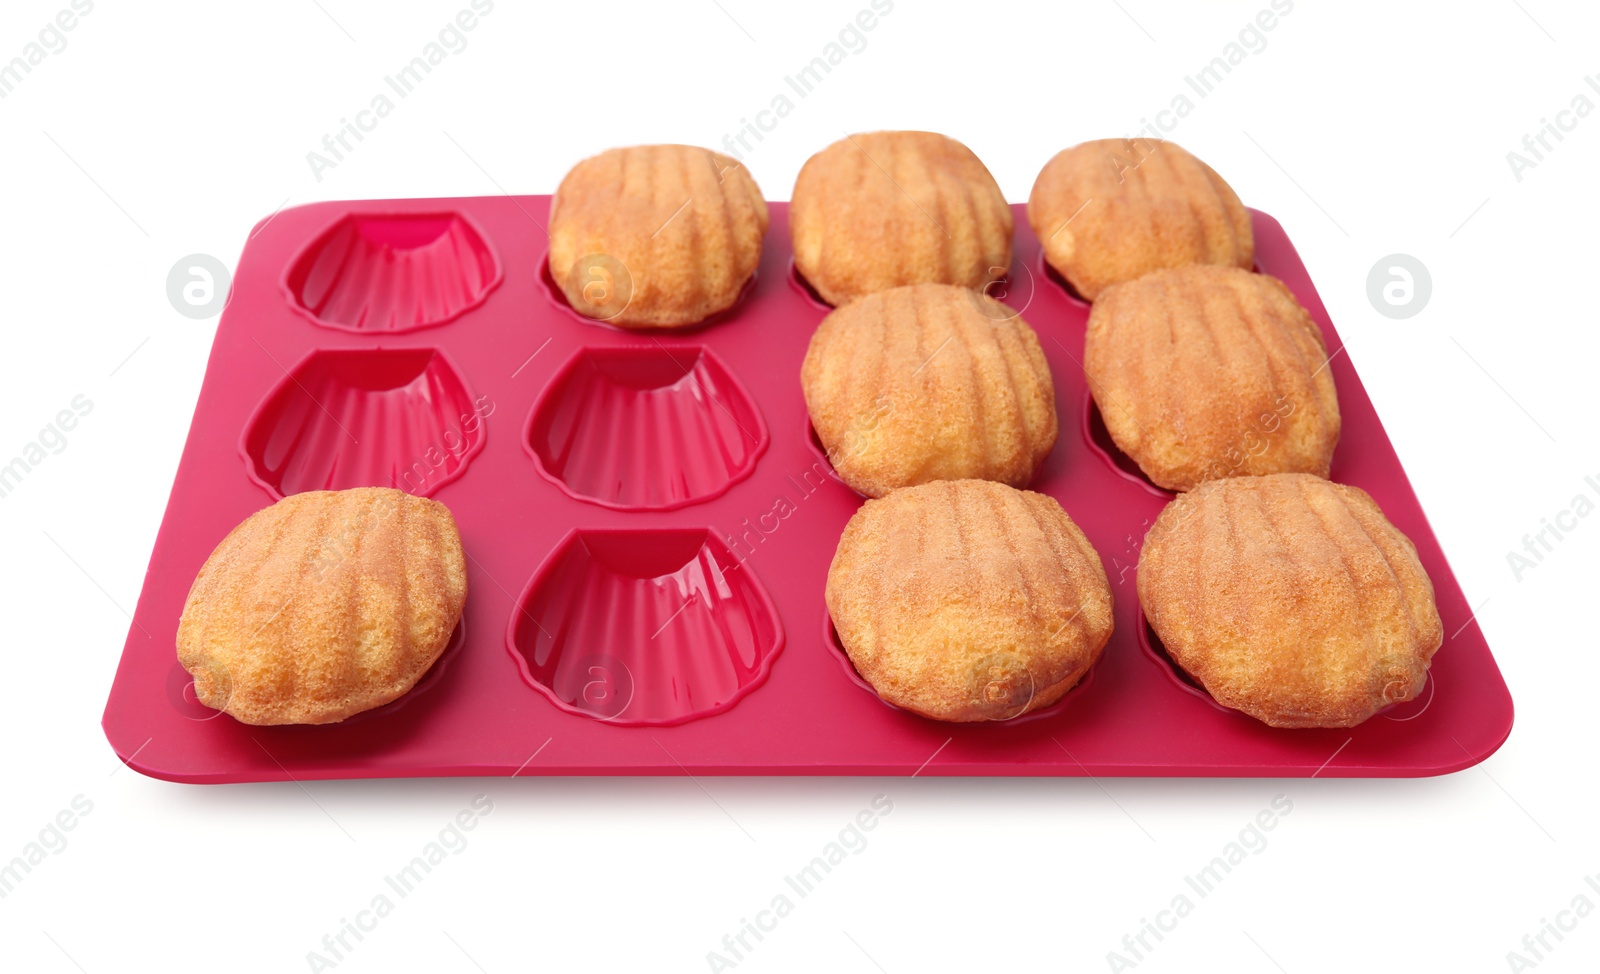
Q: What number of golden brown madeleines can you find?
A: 8